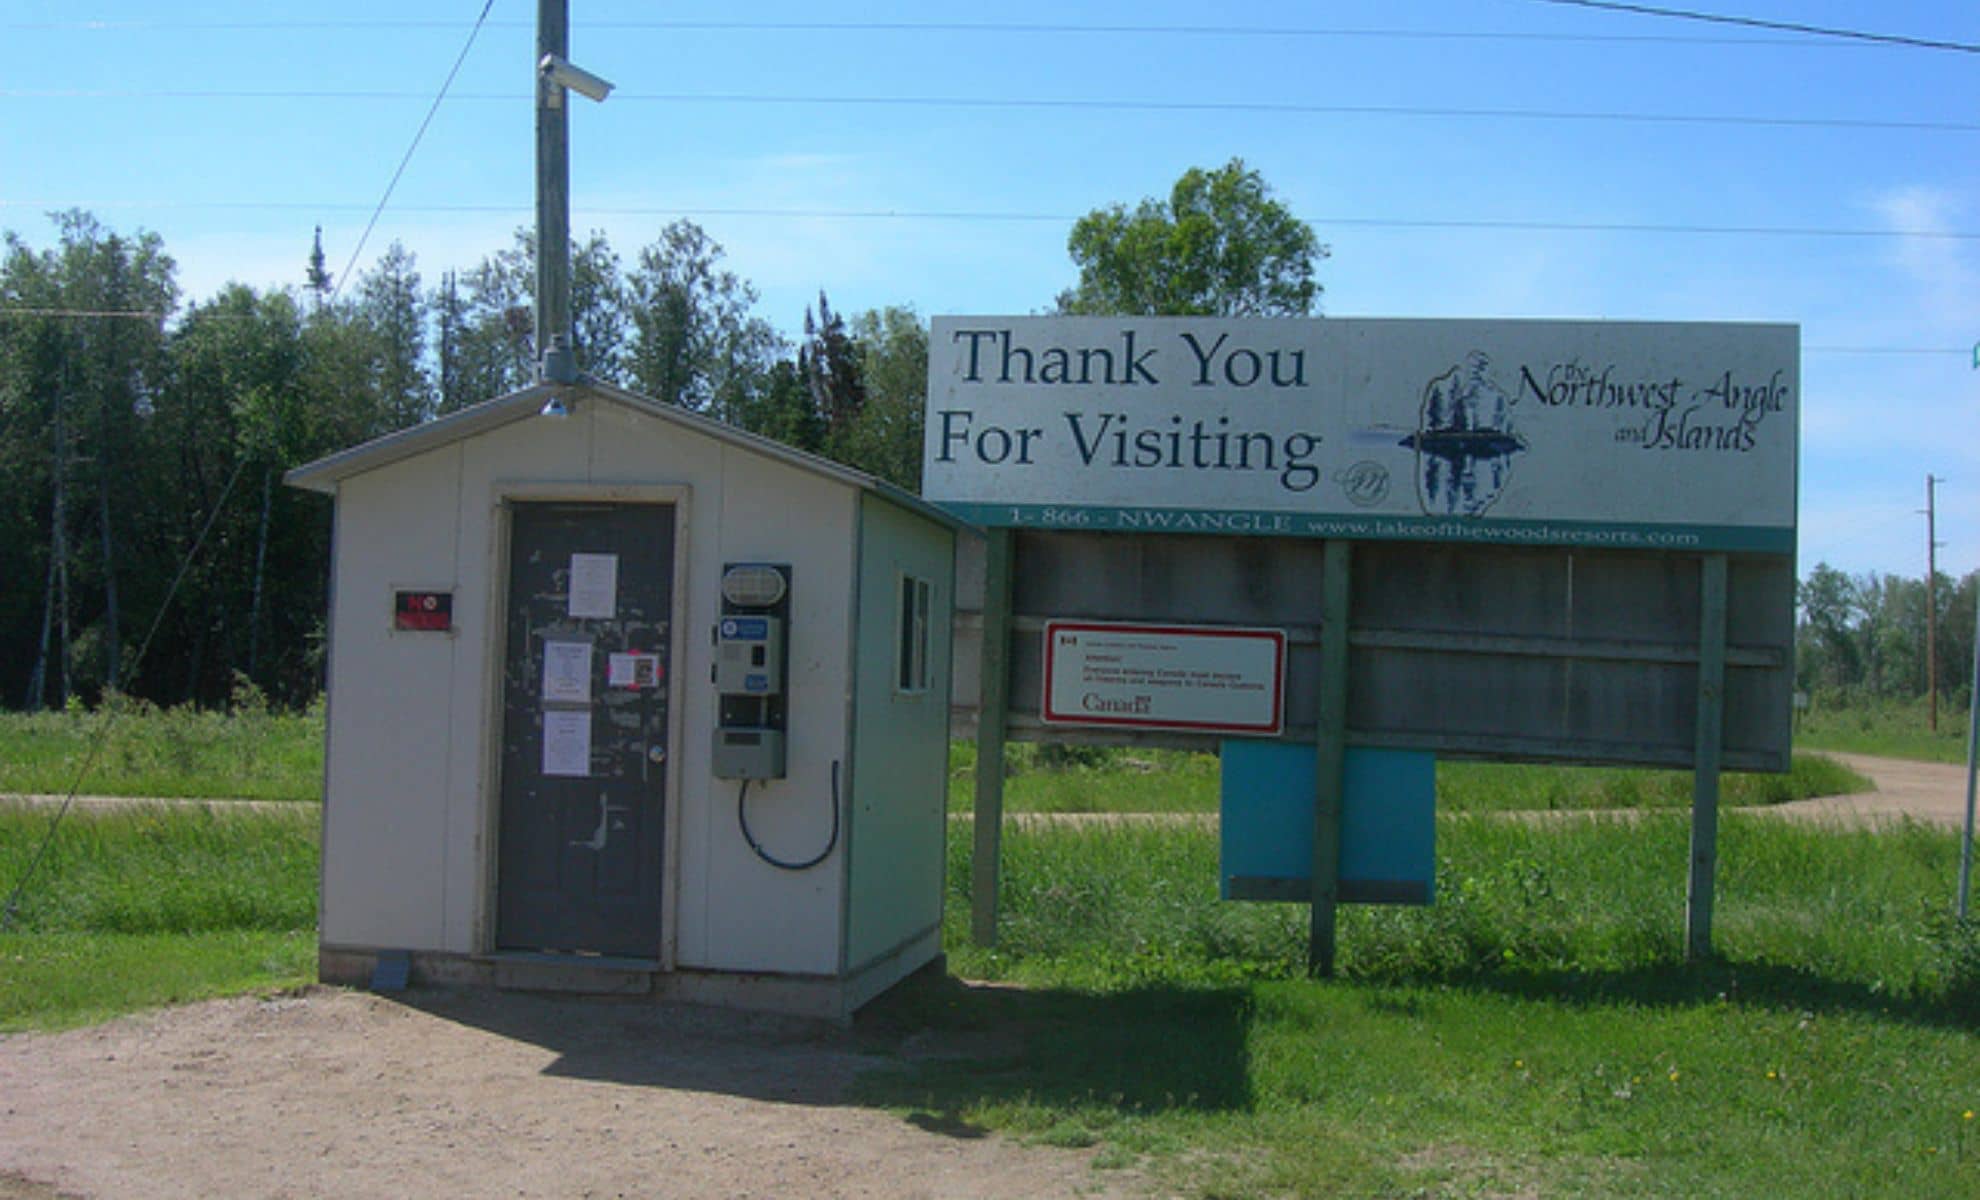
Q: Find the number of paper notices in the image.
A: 4